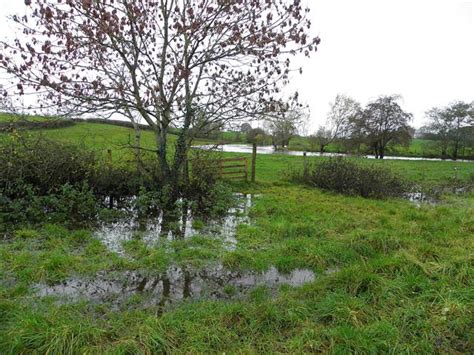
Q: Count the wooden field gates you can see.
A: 1